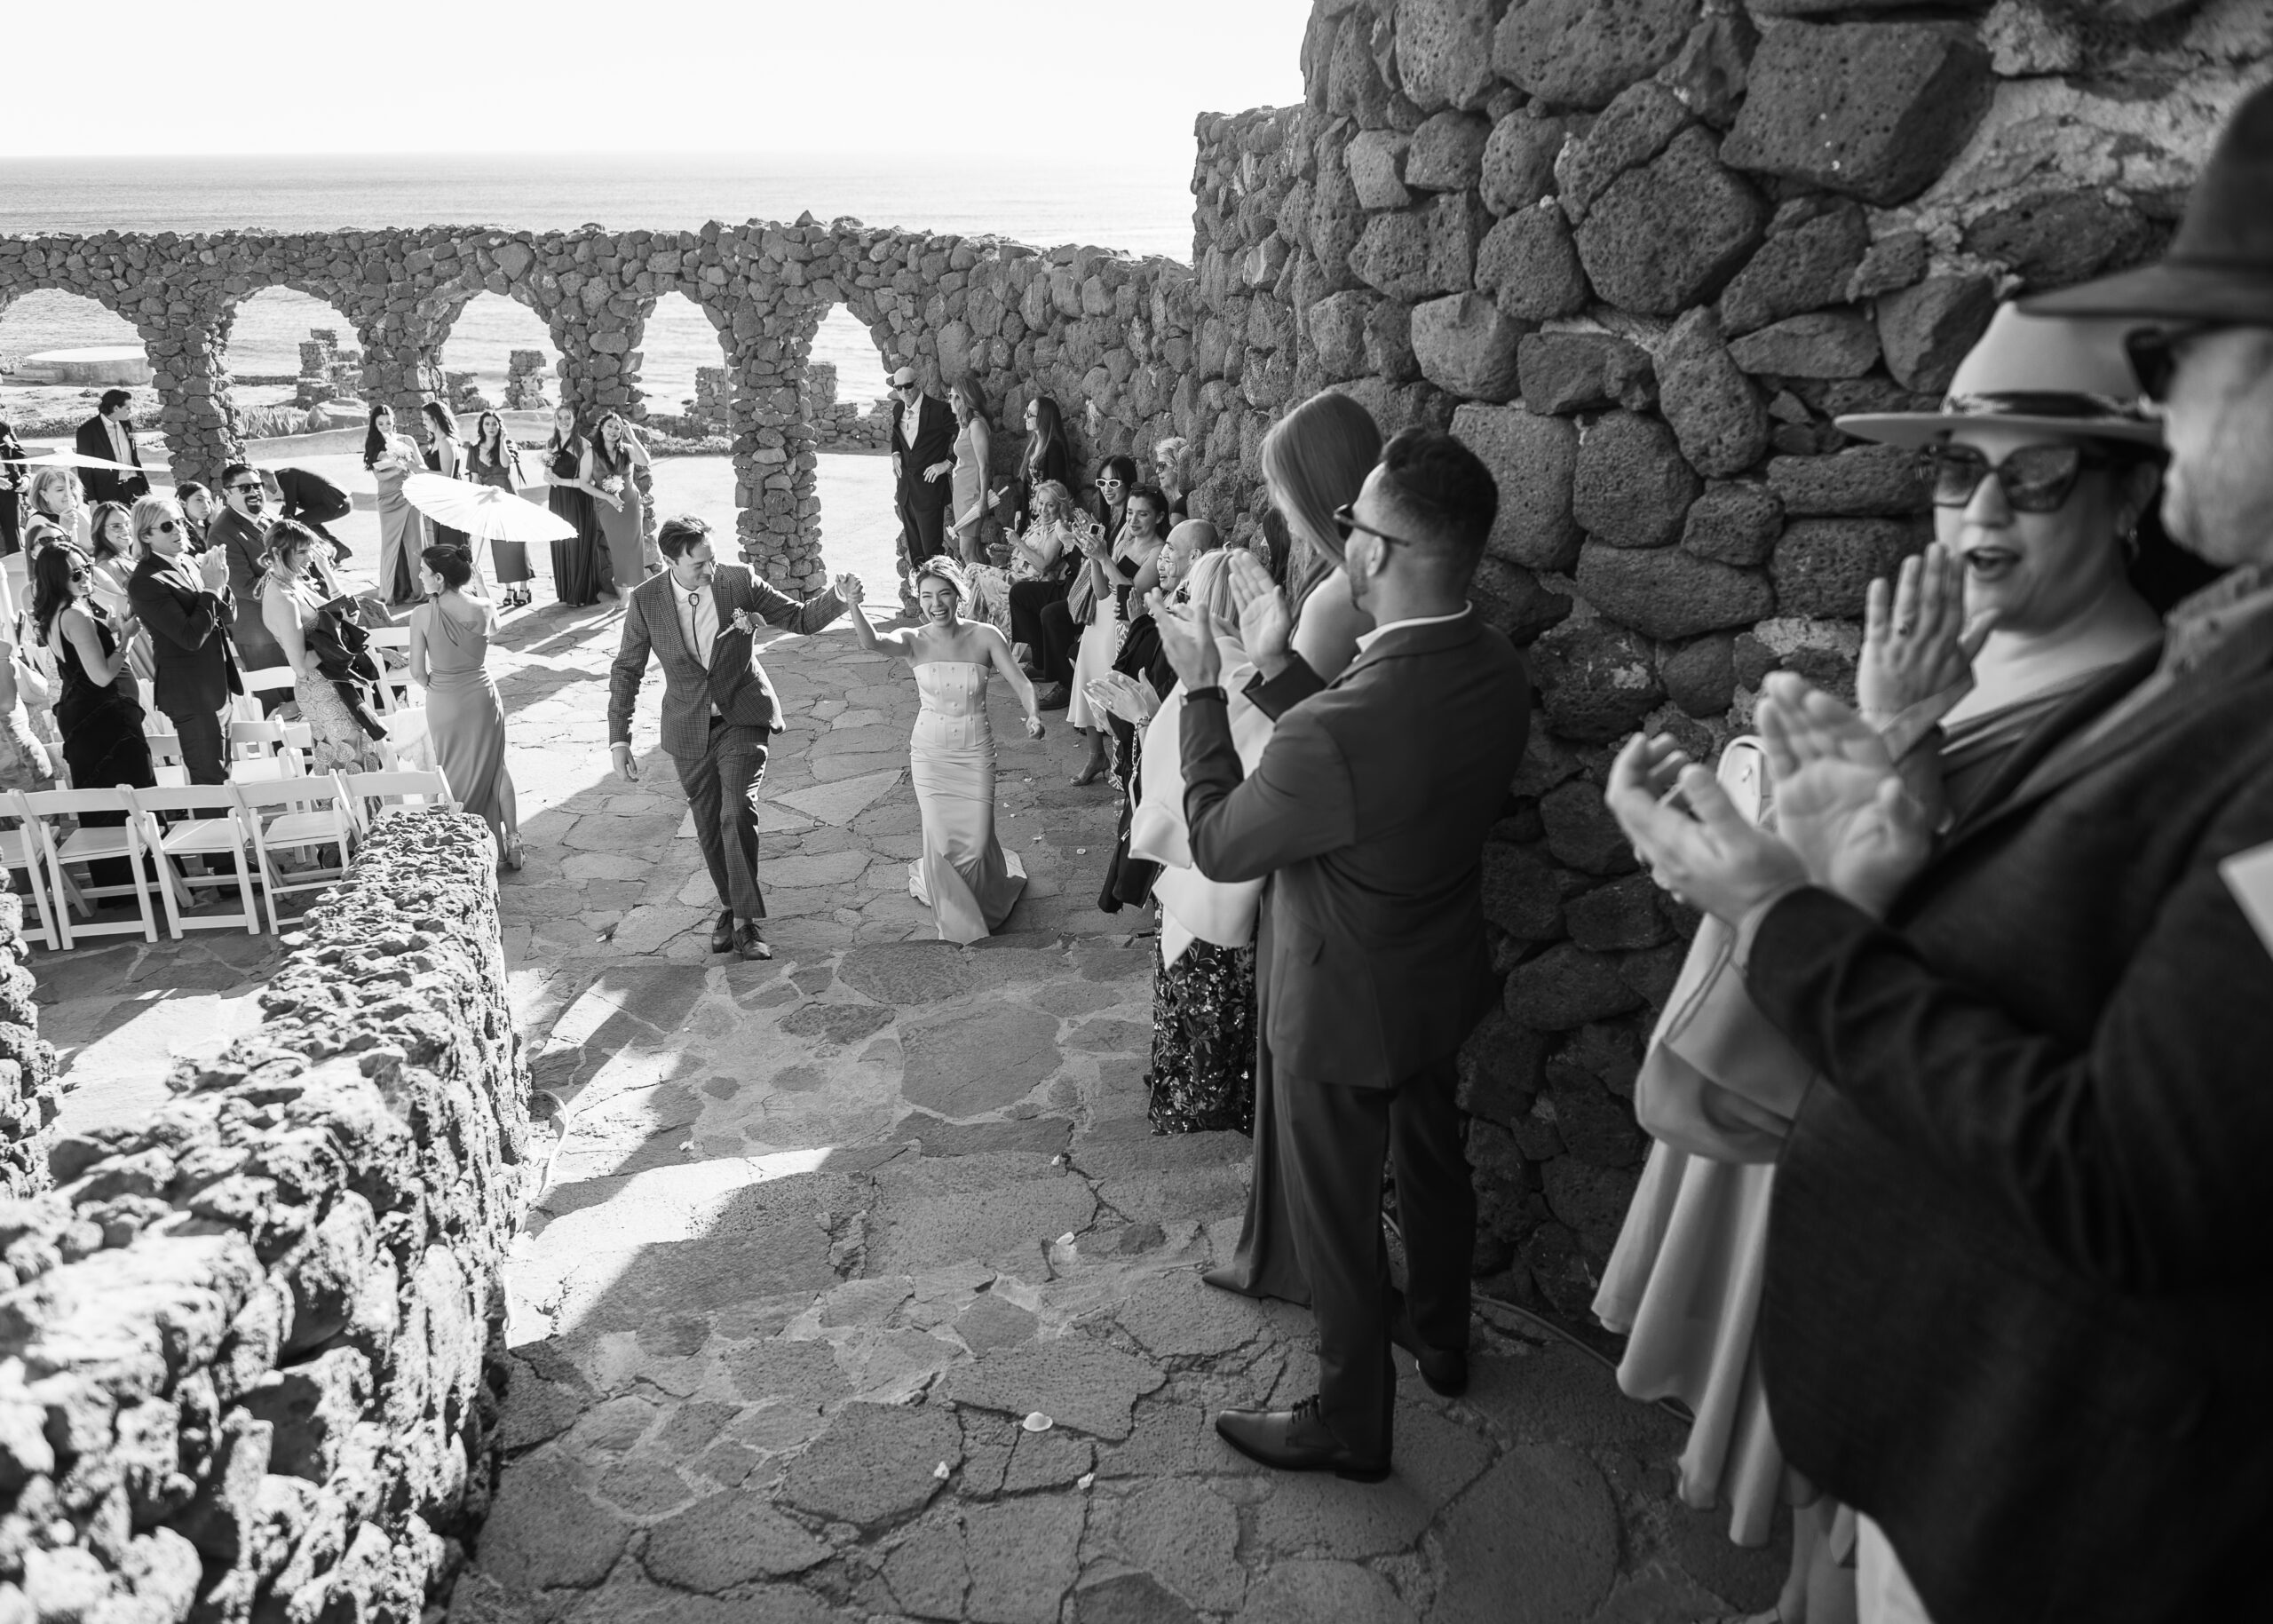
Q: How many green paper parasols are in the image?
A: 0